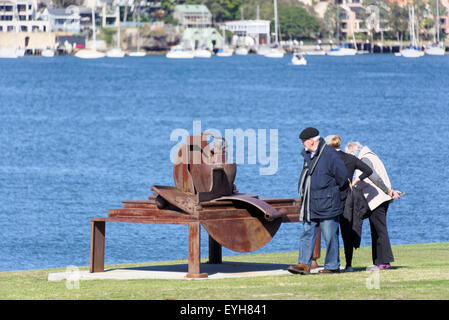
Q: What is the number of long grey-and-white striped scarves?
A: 1